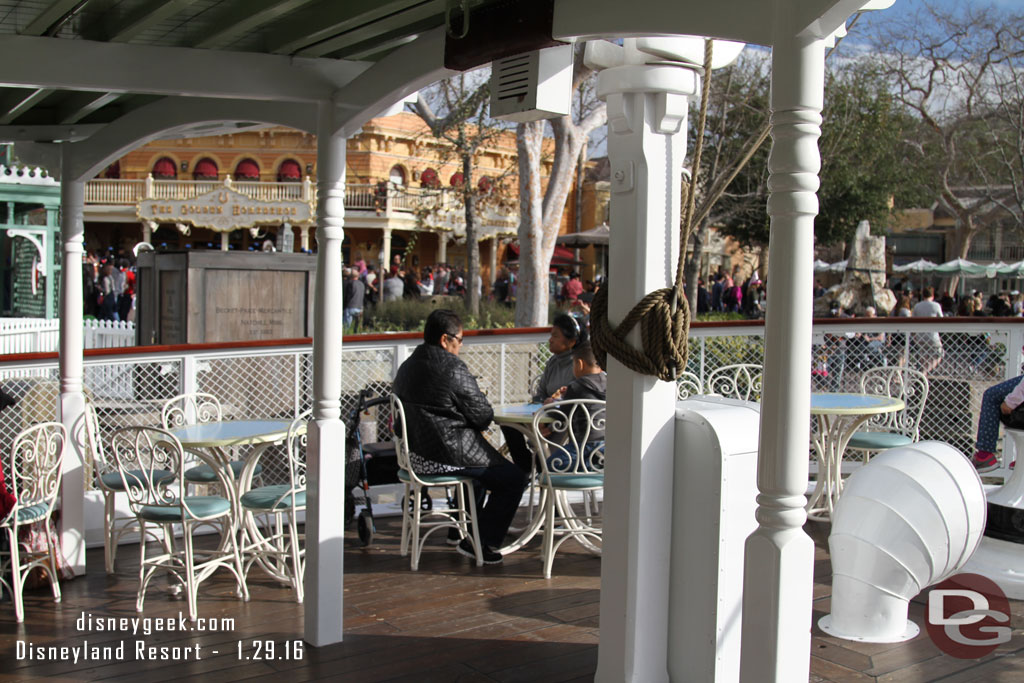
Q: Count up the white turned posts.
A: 3